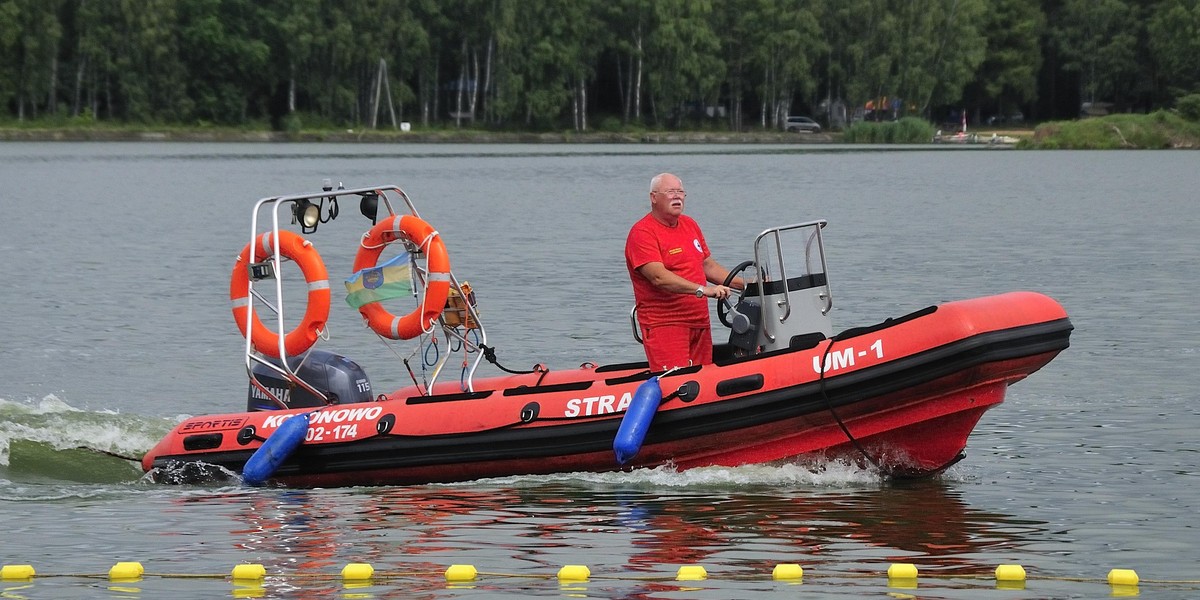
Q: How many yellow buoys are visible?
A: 11